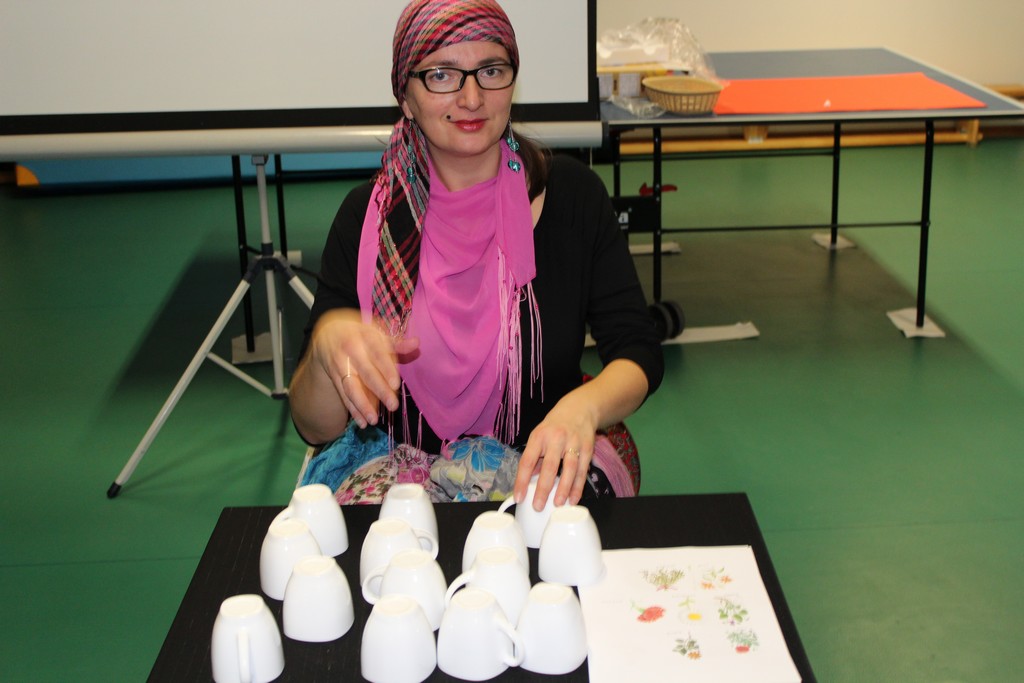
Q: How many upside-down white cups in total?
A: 14